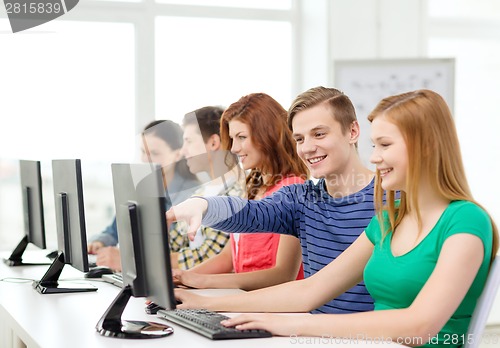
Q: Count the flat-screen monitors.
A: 3